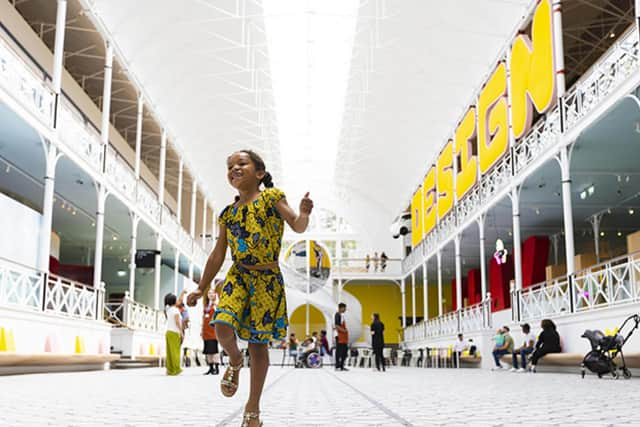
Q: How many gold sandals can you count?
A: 2